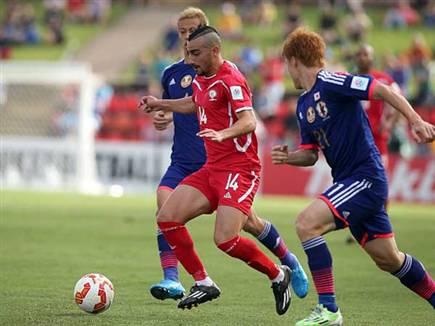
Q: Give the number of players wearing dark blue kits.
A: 2